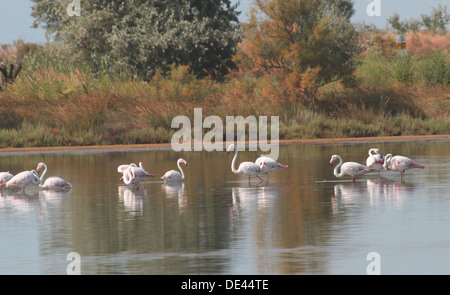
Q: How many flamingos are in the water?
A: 11